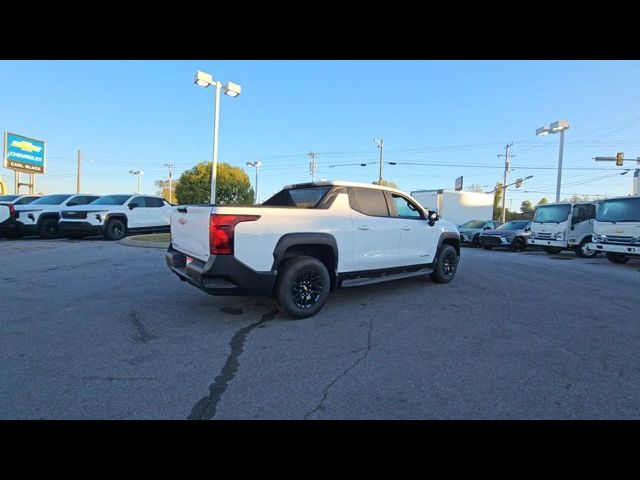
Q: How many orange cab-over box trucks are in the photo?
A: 0